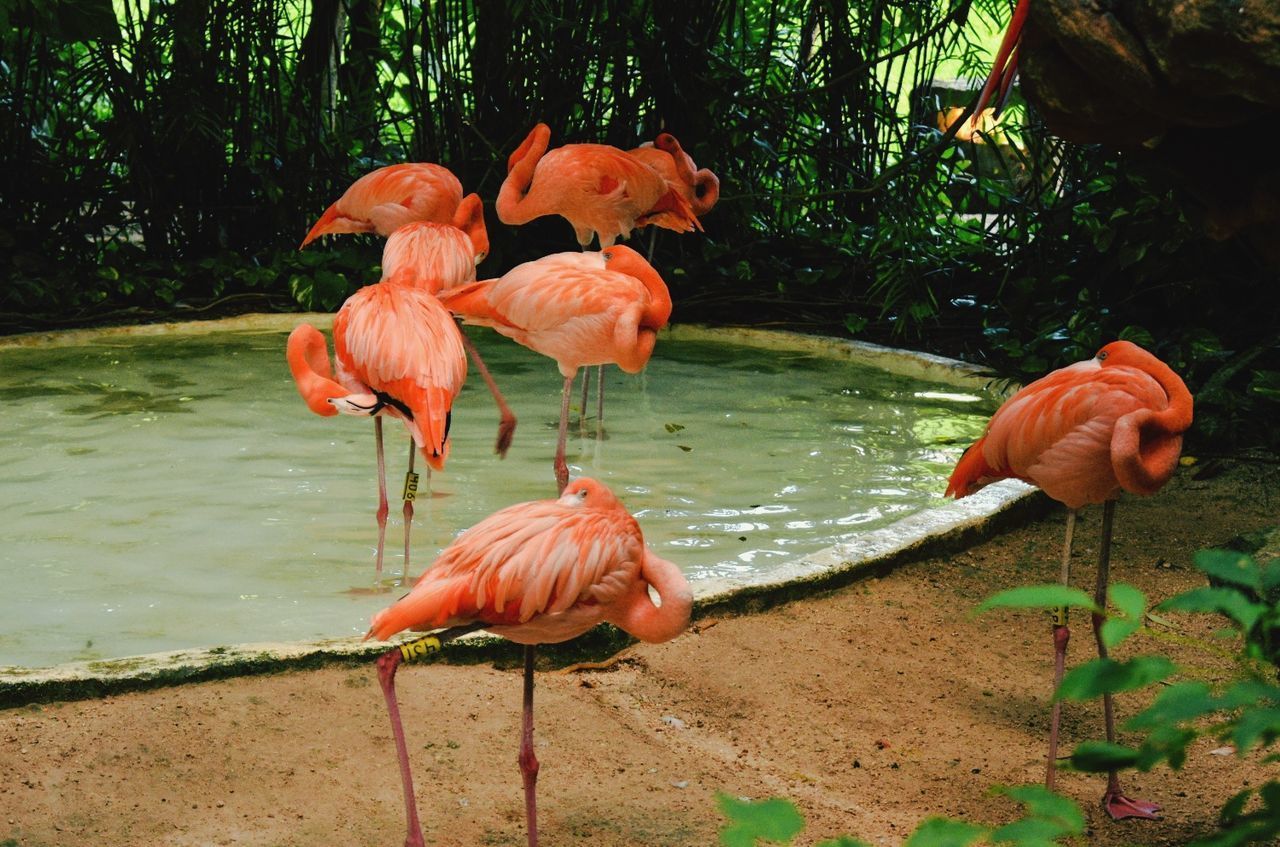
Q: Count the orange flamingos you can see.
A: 8